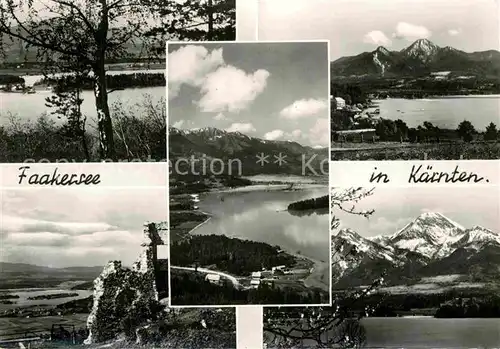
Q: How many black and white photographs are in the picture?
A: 5